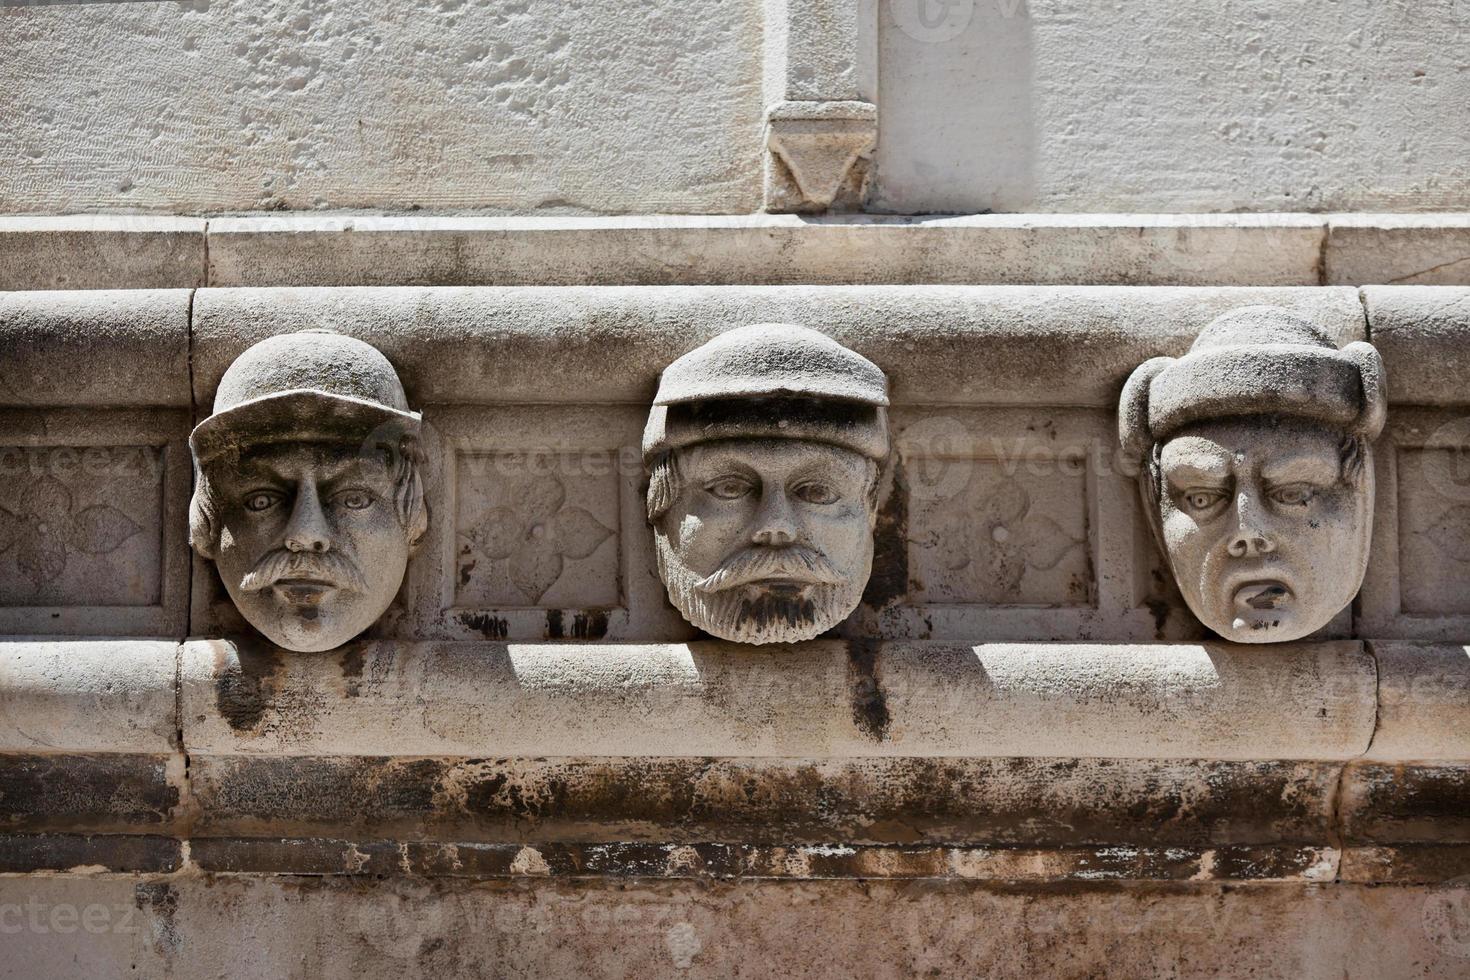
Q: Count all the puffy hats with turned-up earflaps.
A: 1